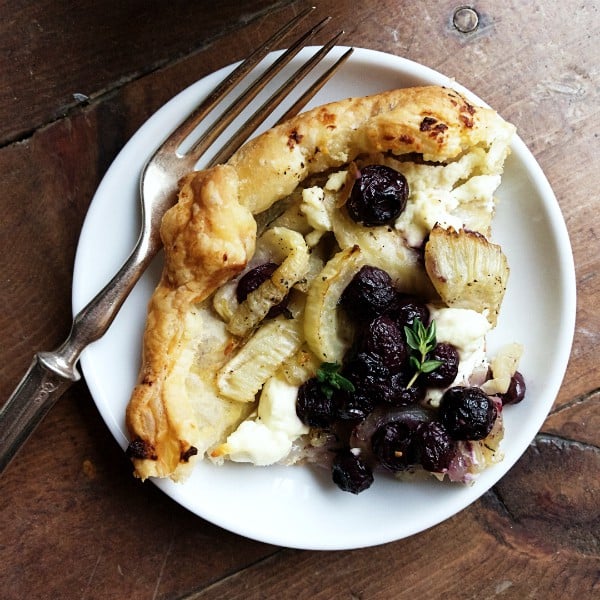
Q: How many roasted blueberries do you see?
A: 15